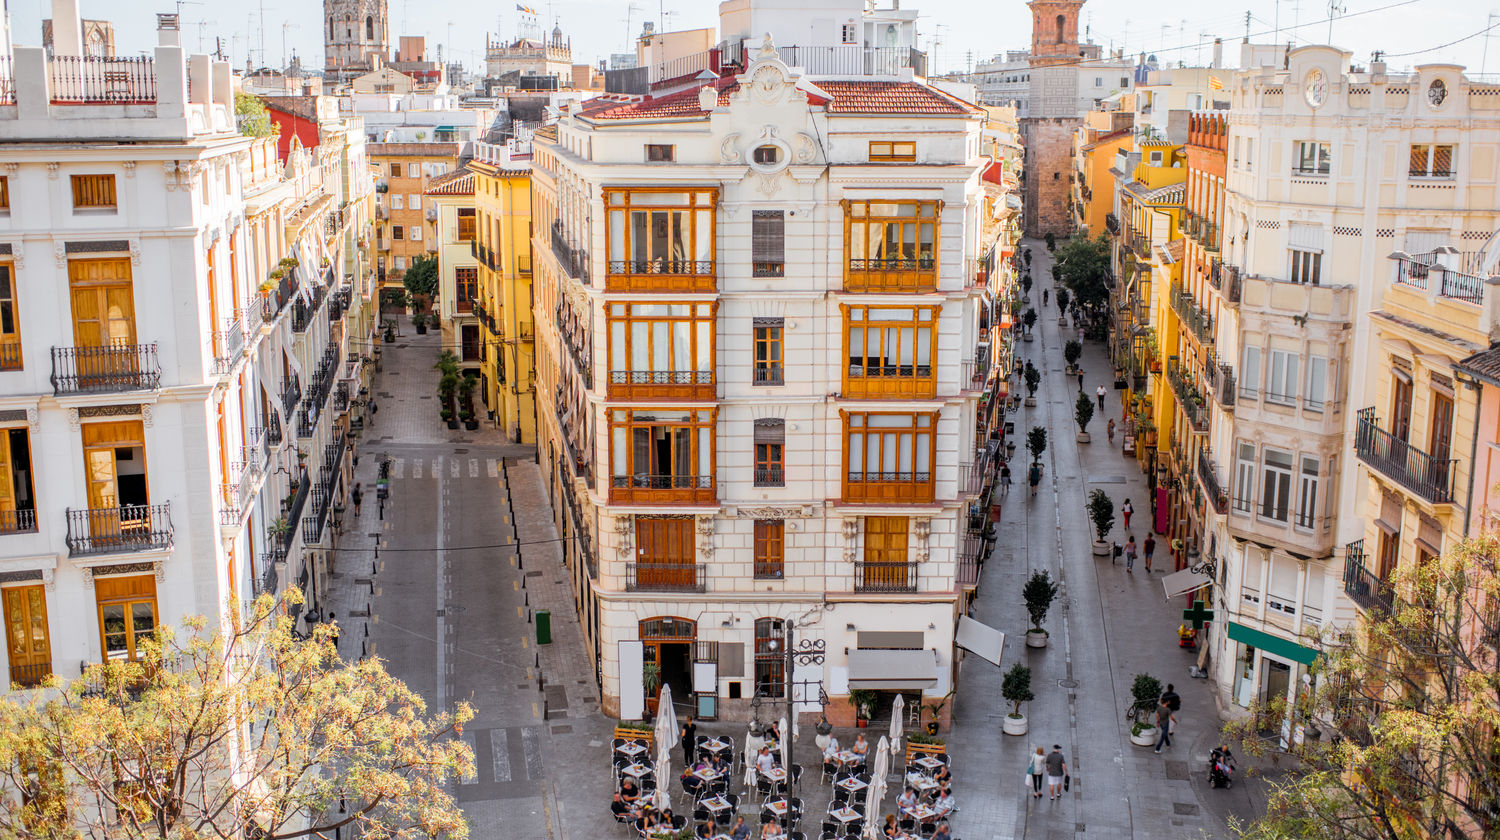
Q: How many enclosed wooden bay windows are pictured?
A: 6